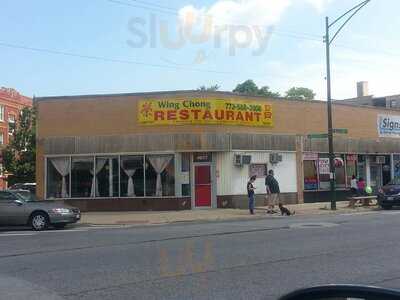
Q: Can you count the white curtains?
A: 4